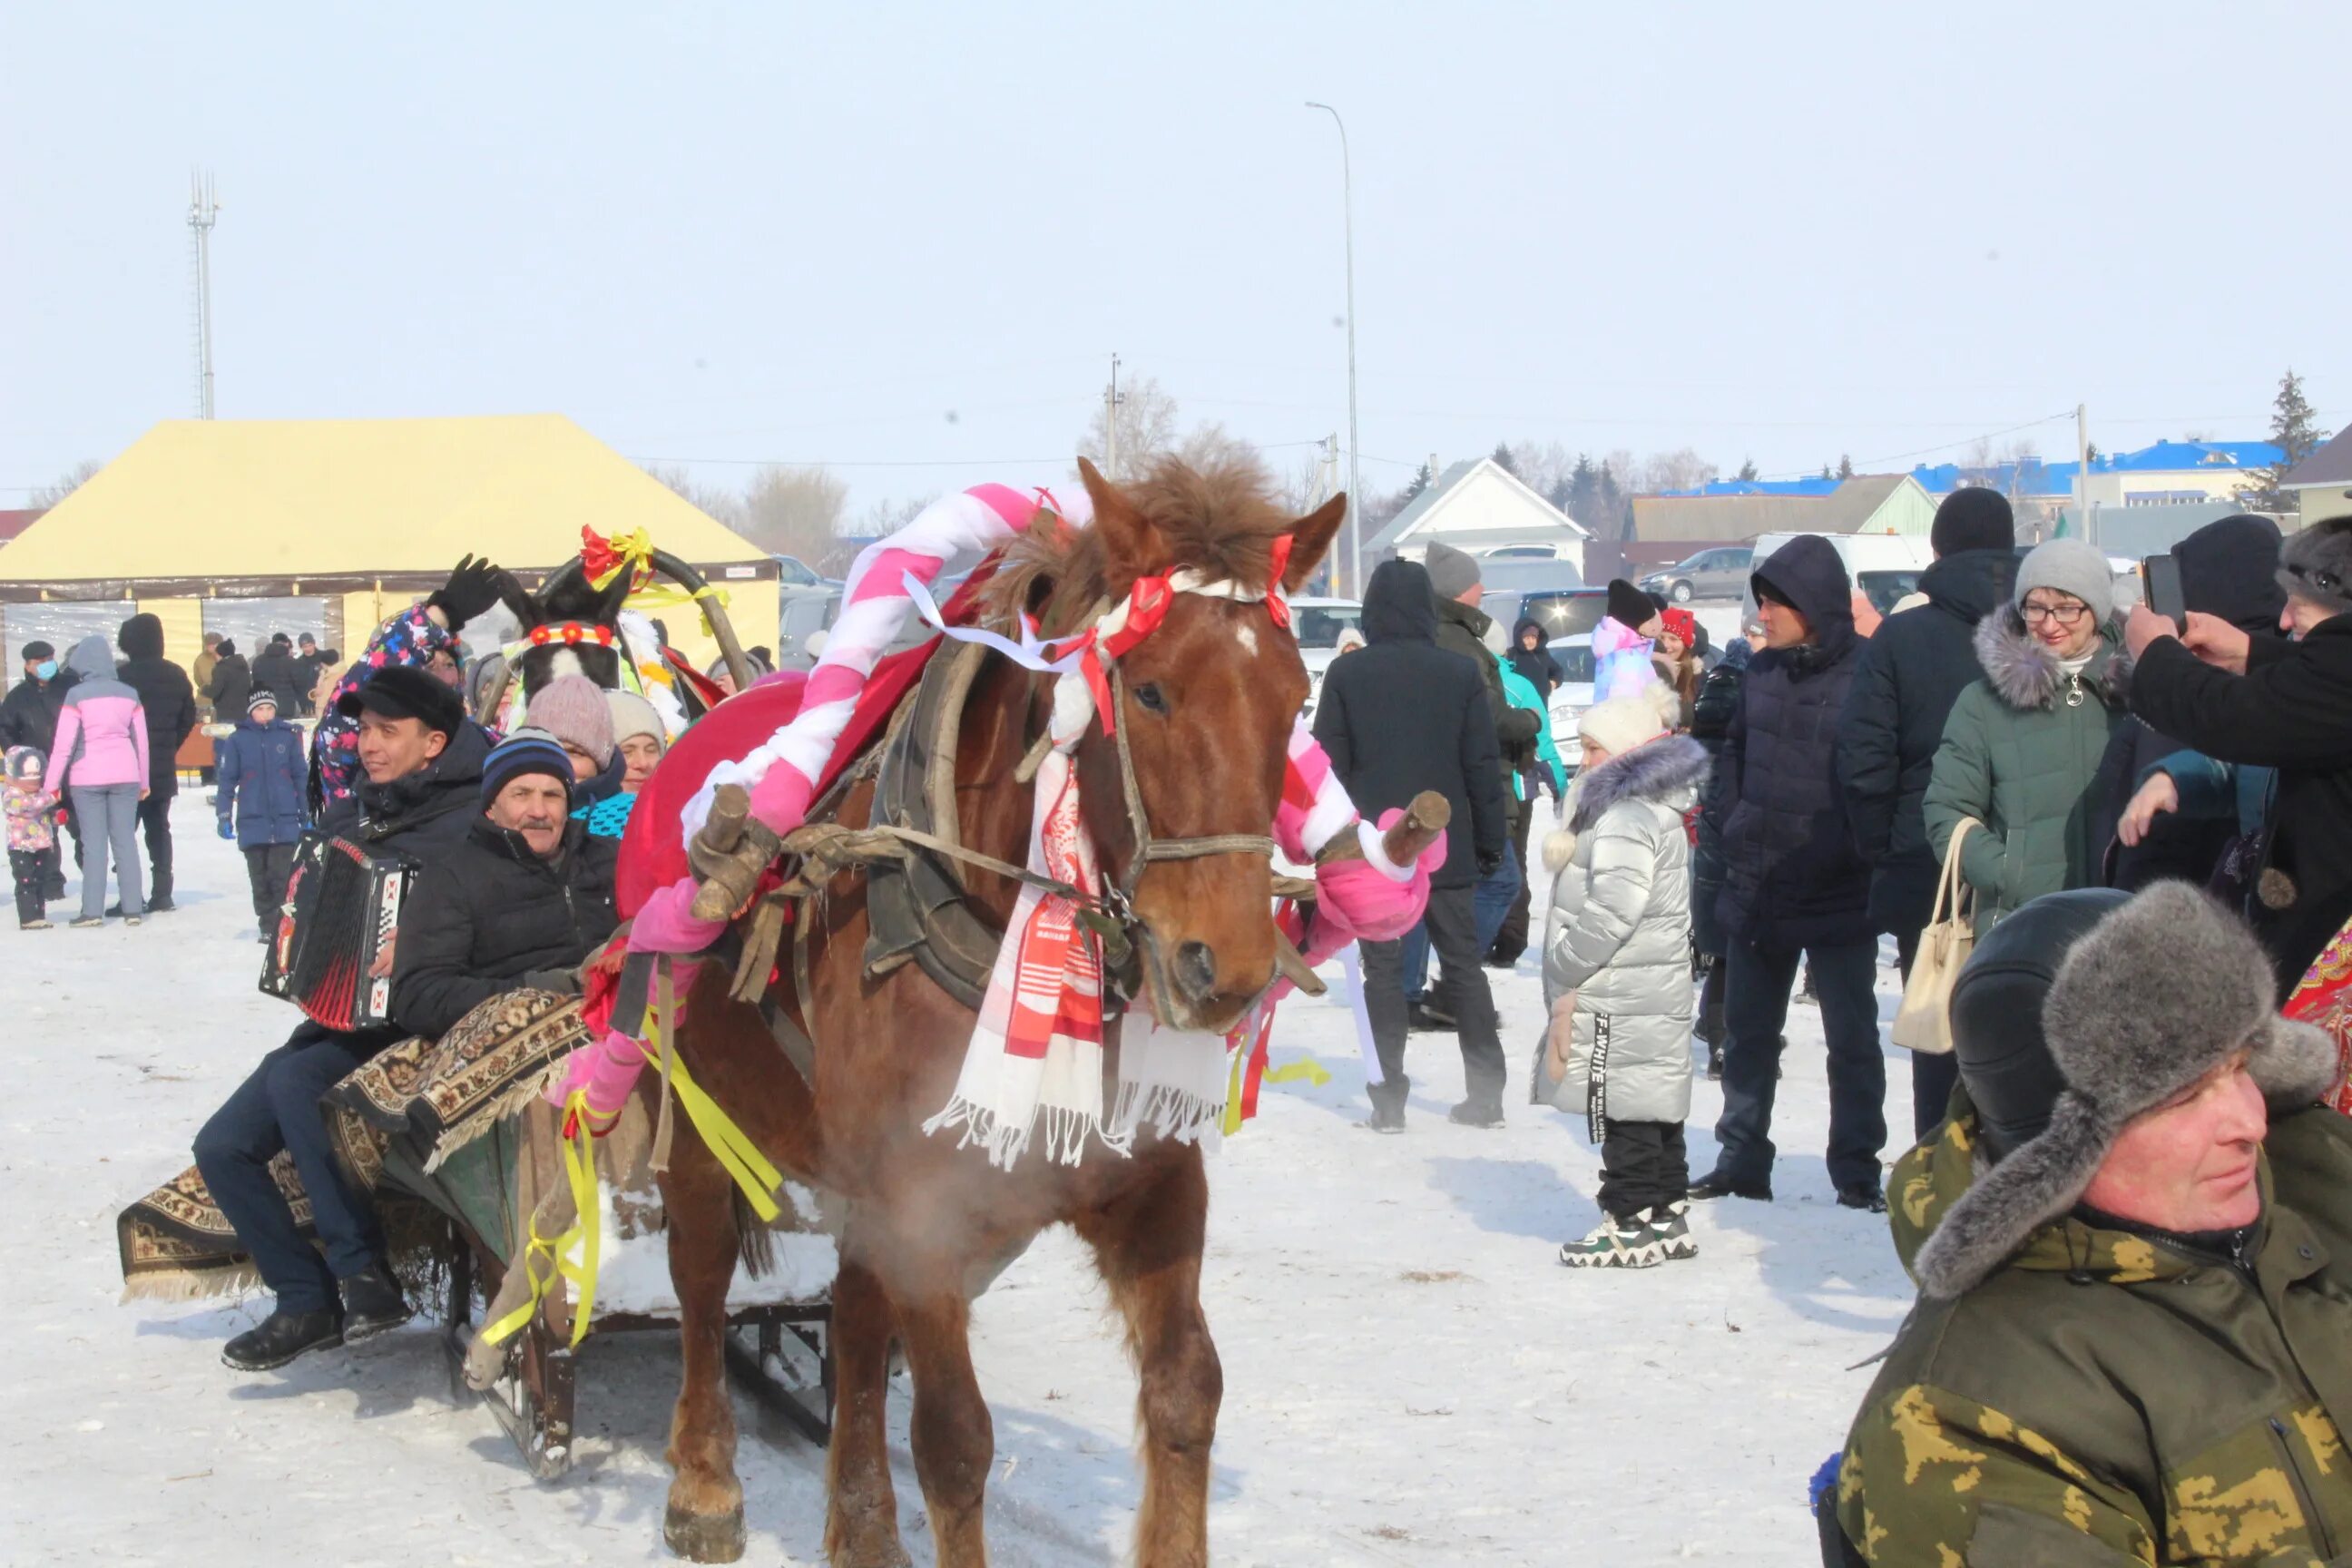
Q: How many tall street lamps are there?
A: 1